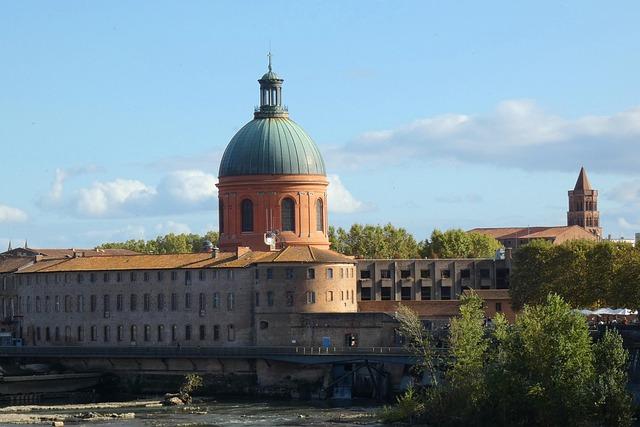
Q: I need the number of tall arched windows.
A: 3